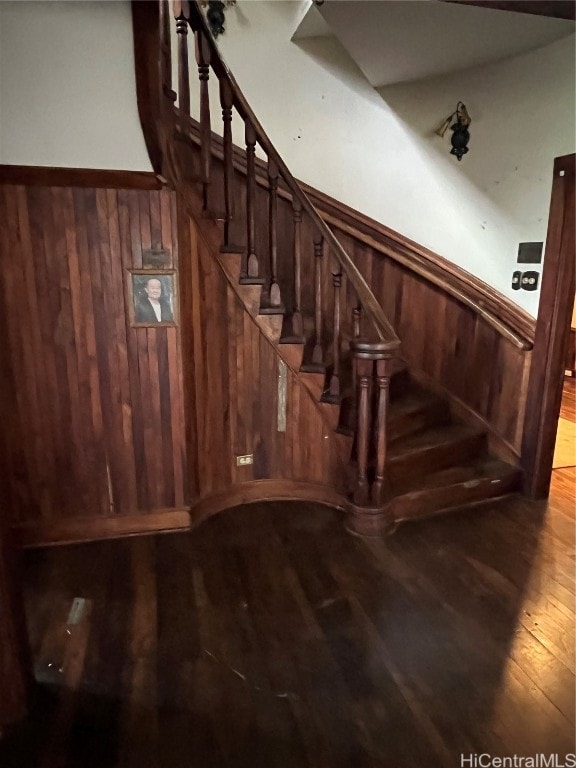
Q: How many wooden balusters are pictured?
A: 11